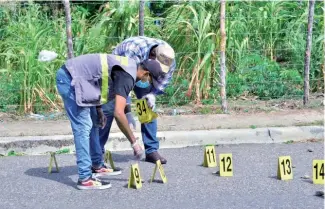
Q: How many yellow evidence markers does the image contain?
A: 9